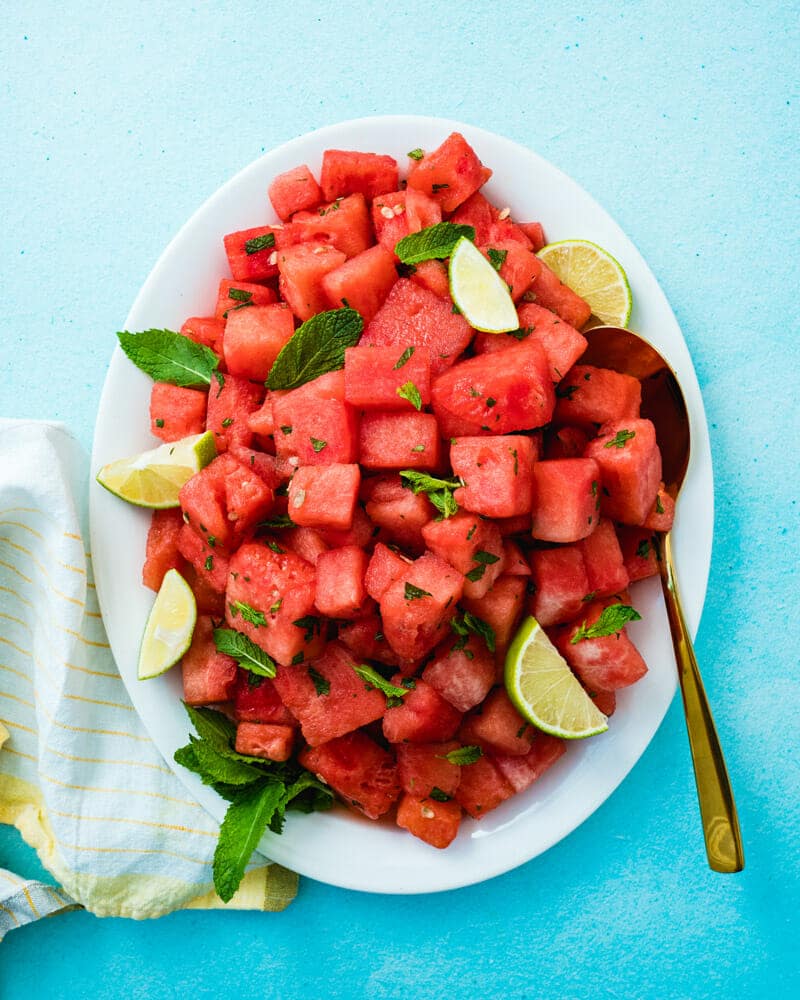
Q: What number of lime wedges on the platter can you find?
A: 5